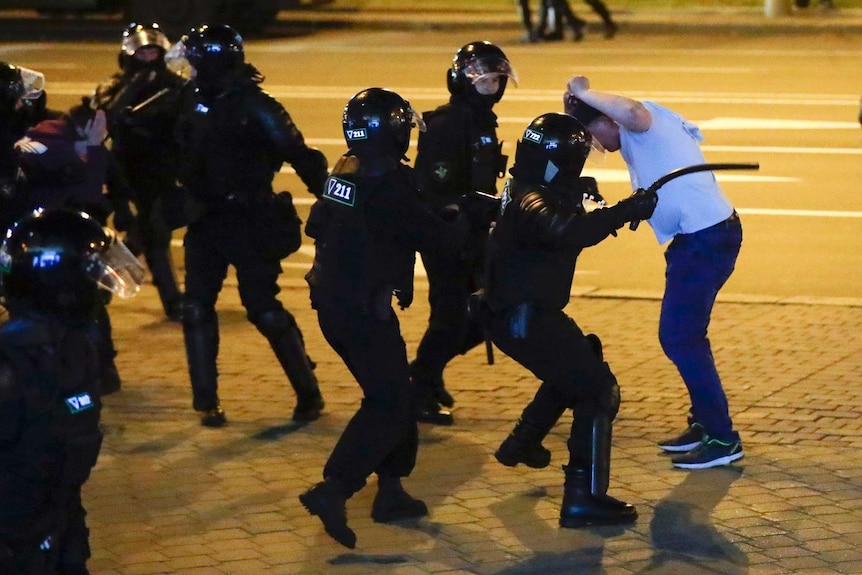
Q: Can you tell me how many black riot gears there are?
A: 7